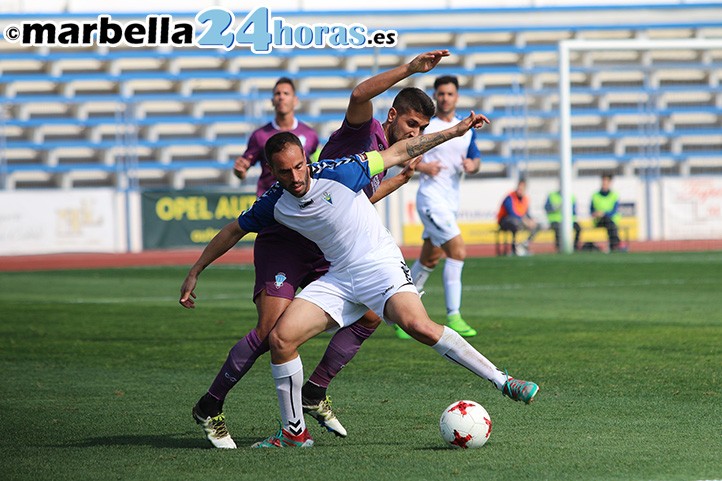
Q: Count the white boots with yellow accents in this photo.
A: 2